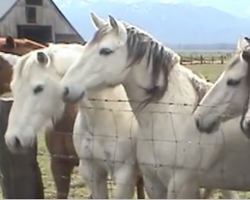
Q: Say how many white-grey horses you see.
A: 3